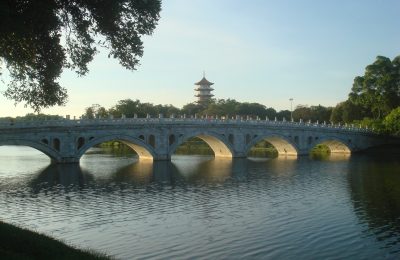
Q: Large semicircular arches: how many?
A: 5